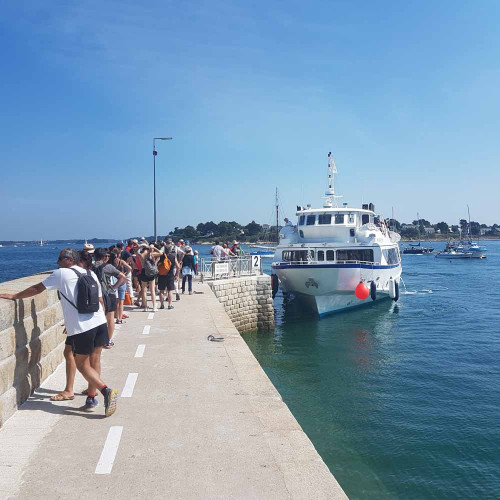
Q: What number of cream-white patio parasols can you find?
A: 0